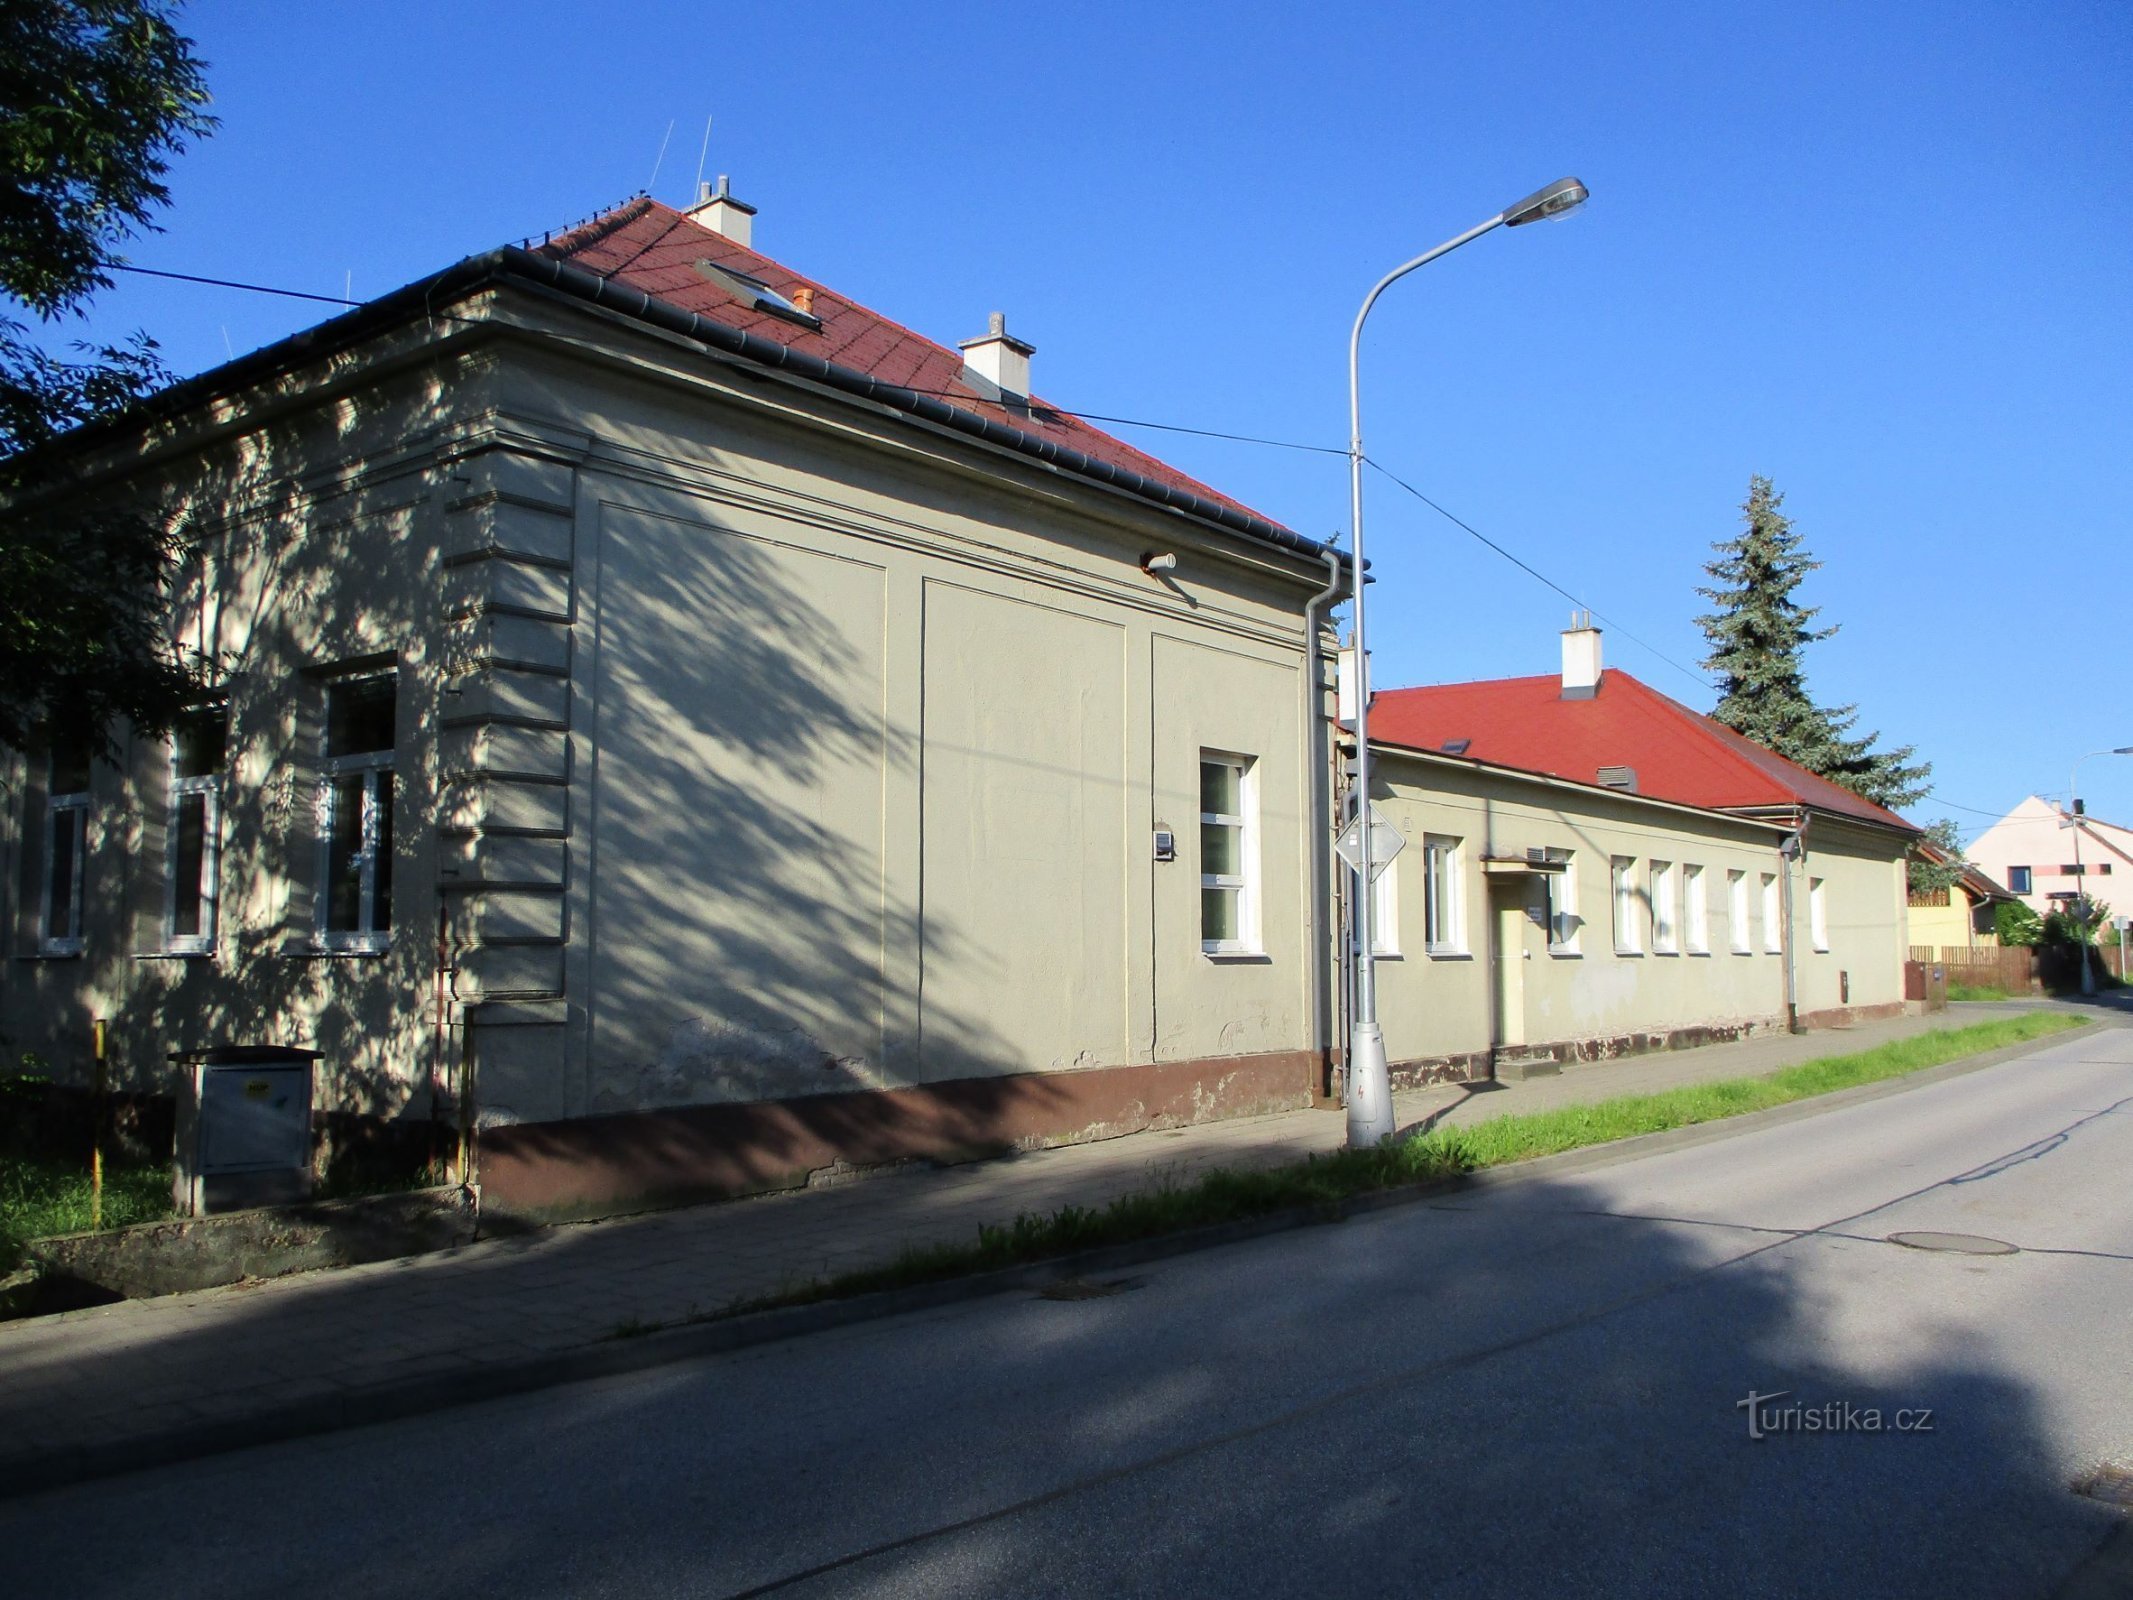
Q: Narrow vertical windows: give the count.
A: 13